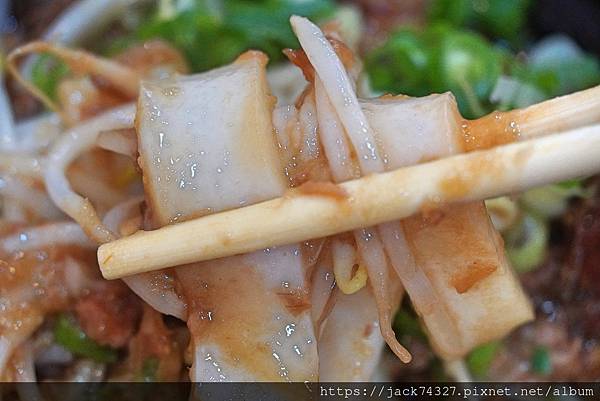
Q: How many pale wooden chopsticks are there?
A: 2